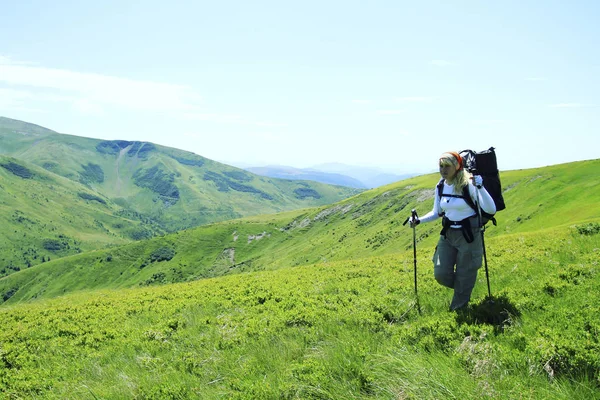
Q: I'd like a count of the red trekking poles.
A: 0